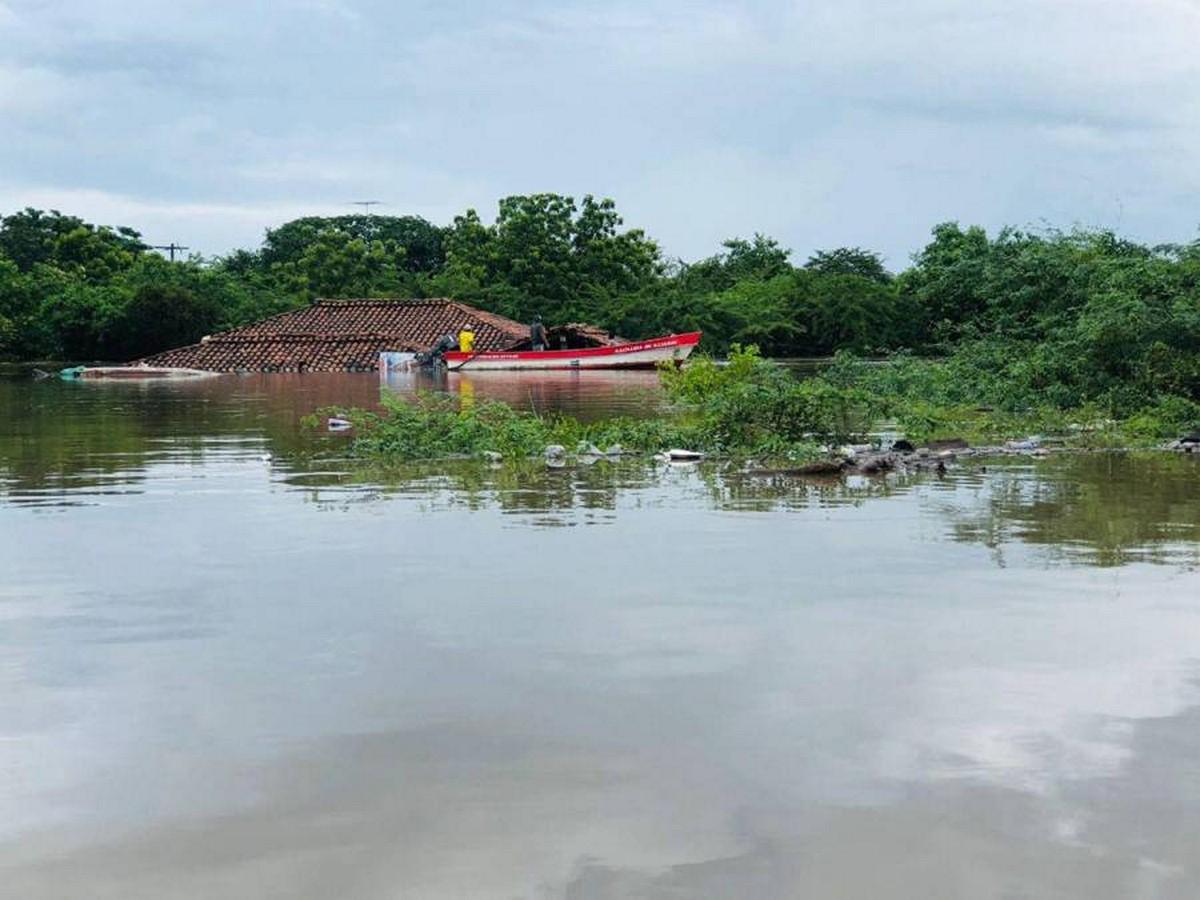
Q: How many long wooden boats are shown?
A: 1